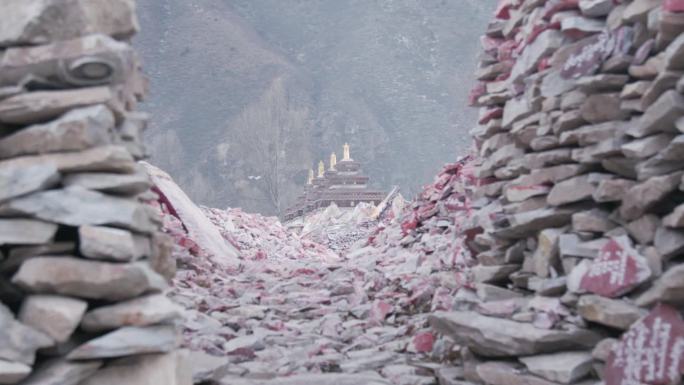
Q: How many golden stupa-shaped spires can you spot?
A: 4